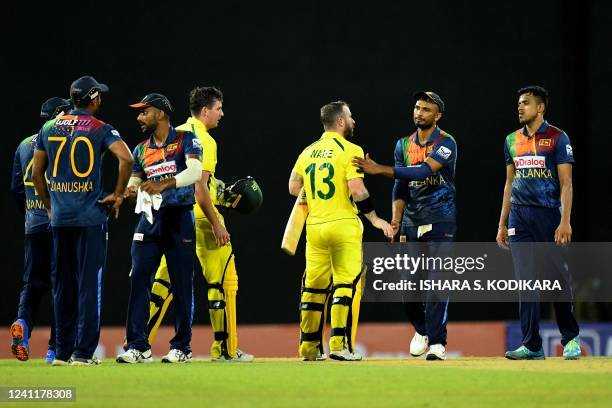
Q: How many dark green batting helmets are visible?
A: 1